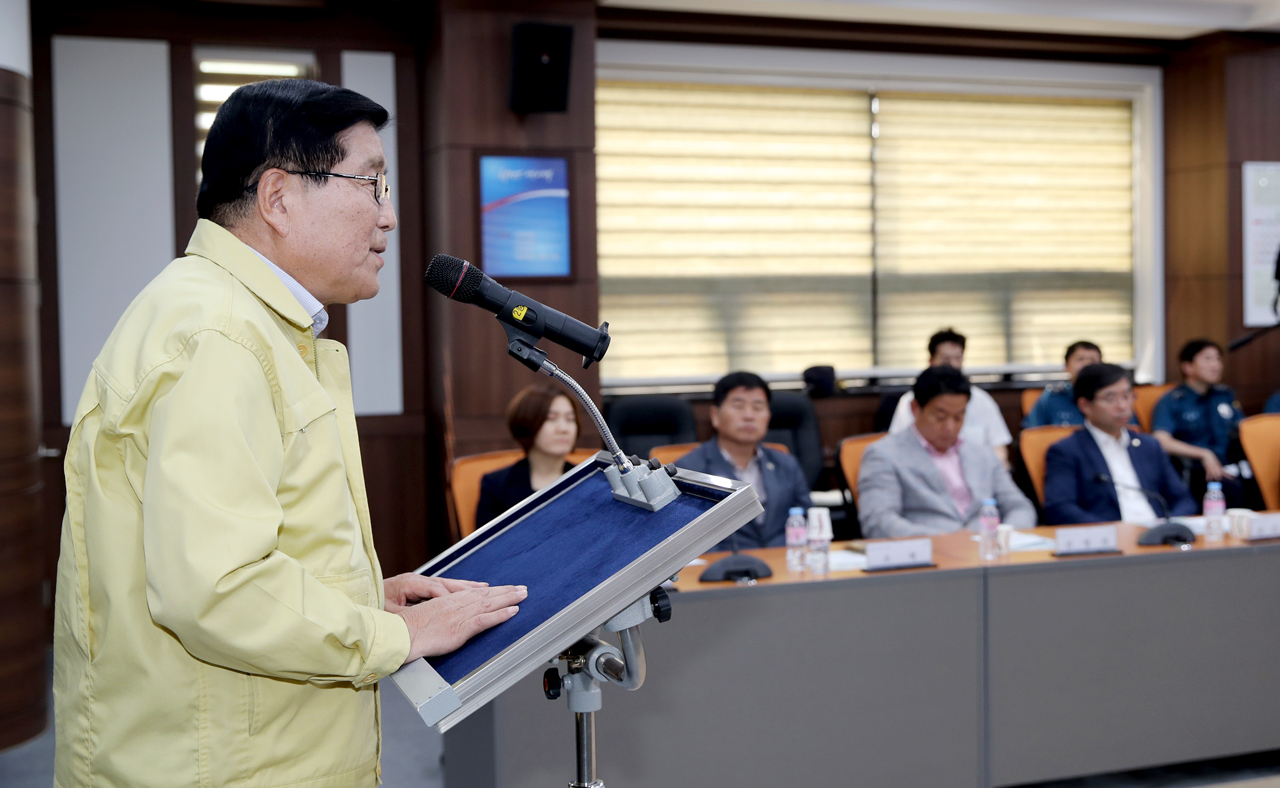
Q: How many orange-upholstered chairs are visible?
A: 7